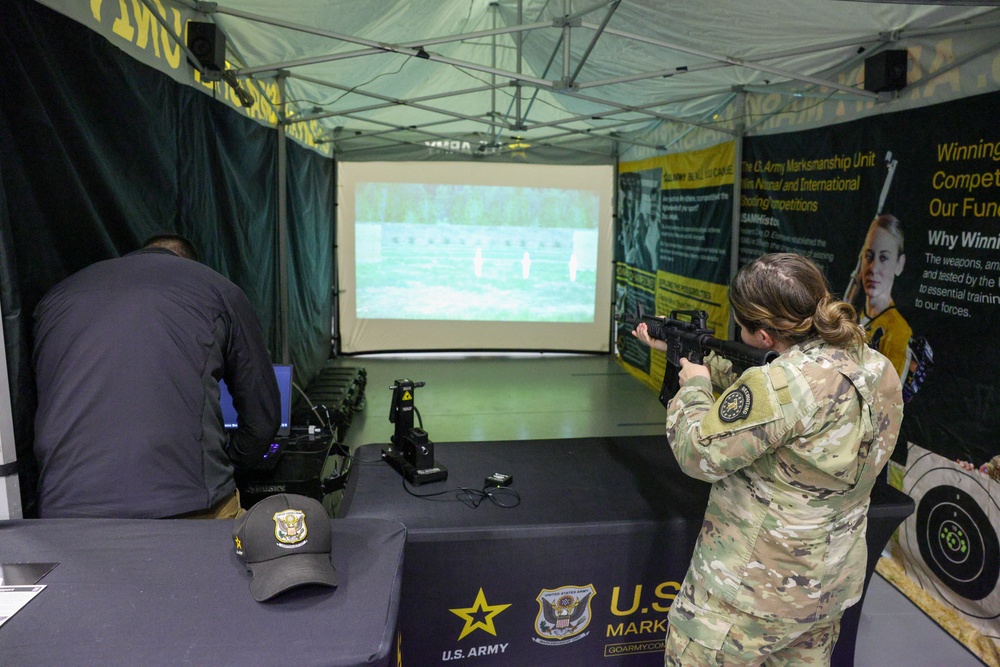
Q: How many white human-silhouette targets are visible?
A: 3